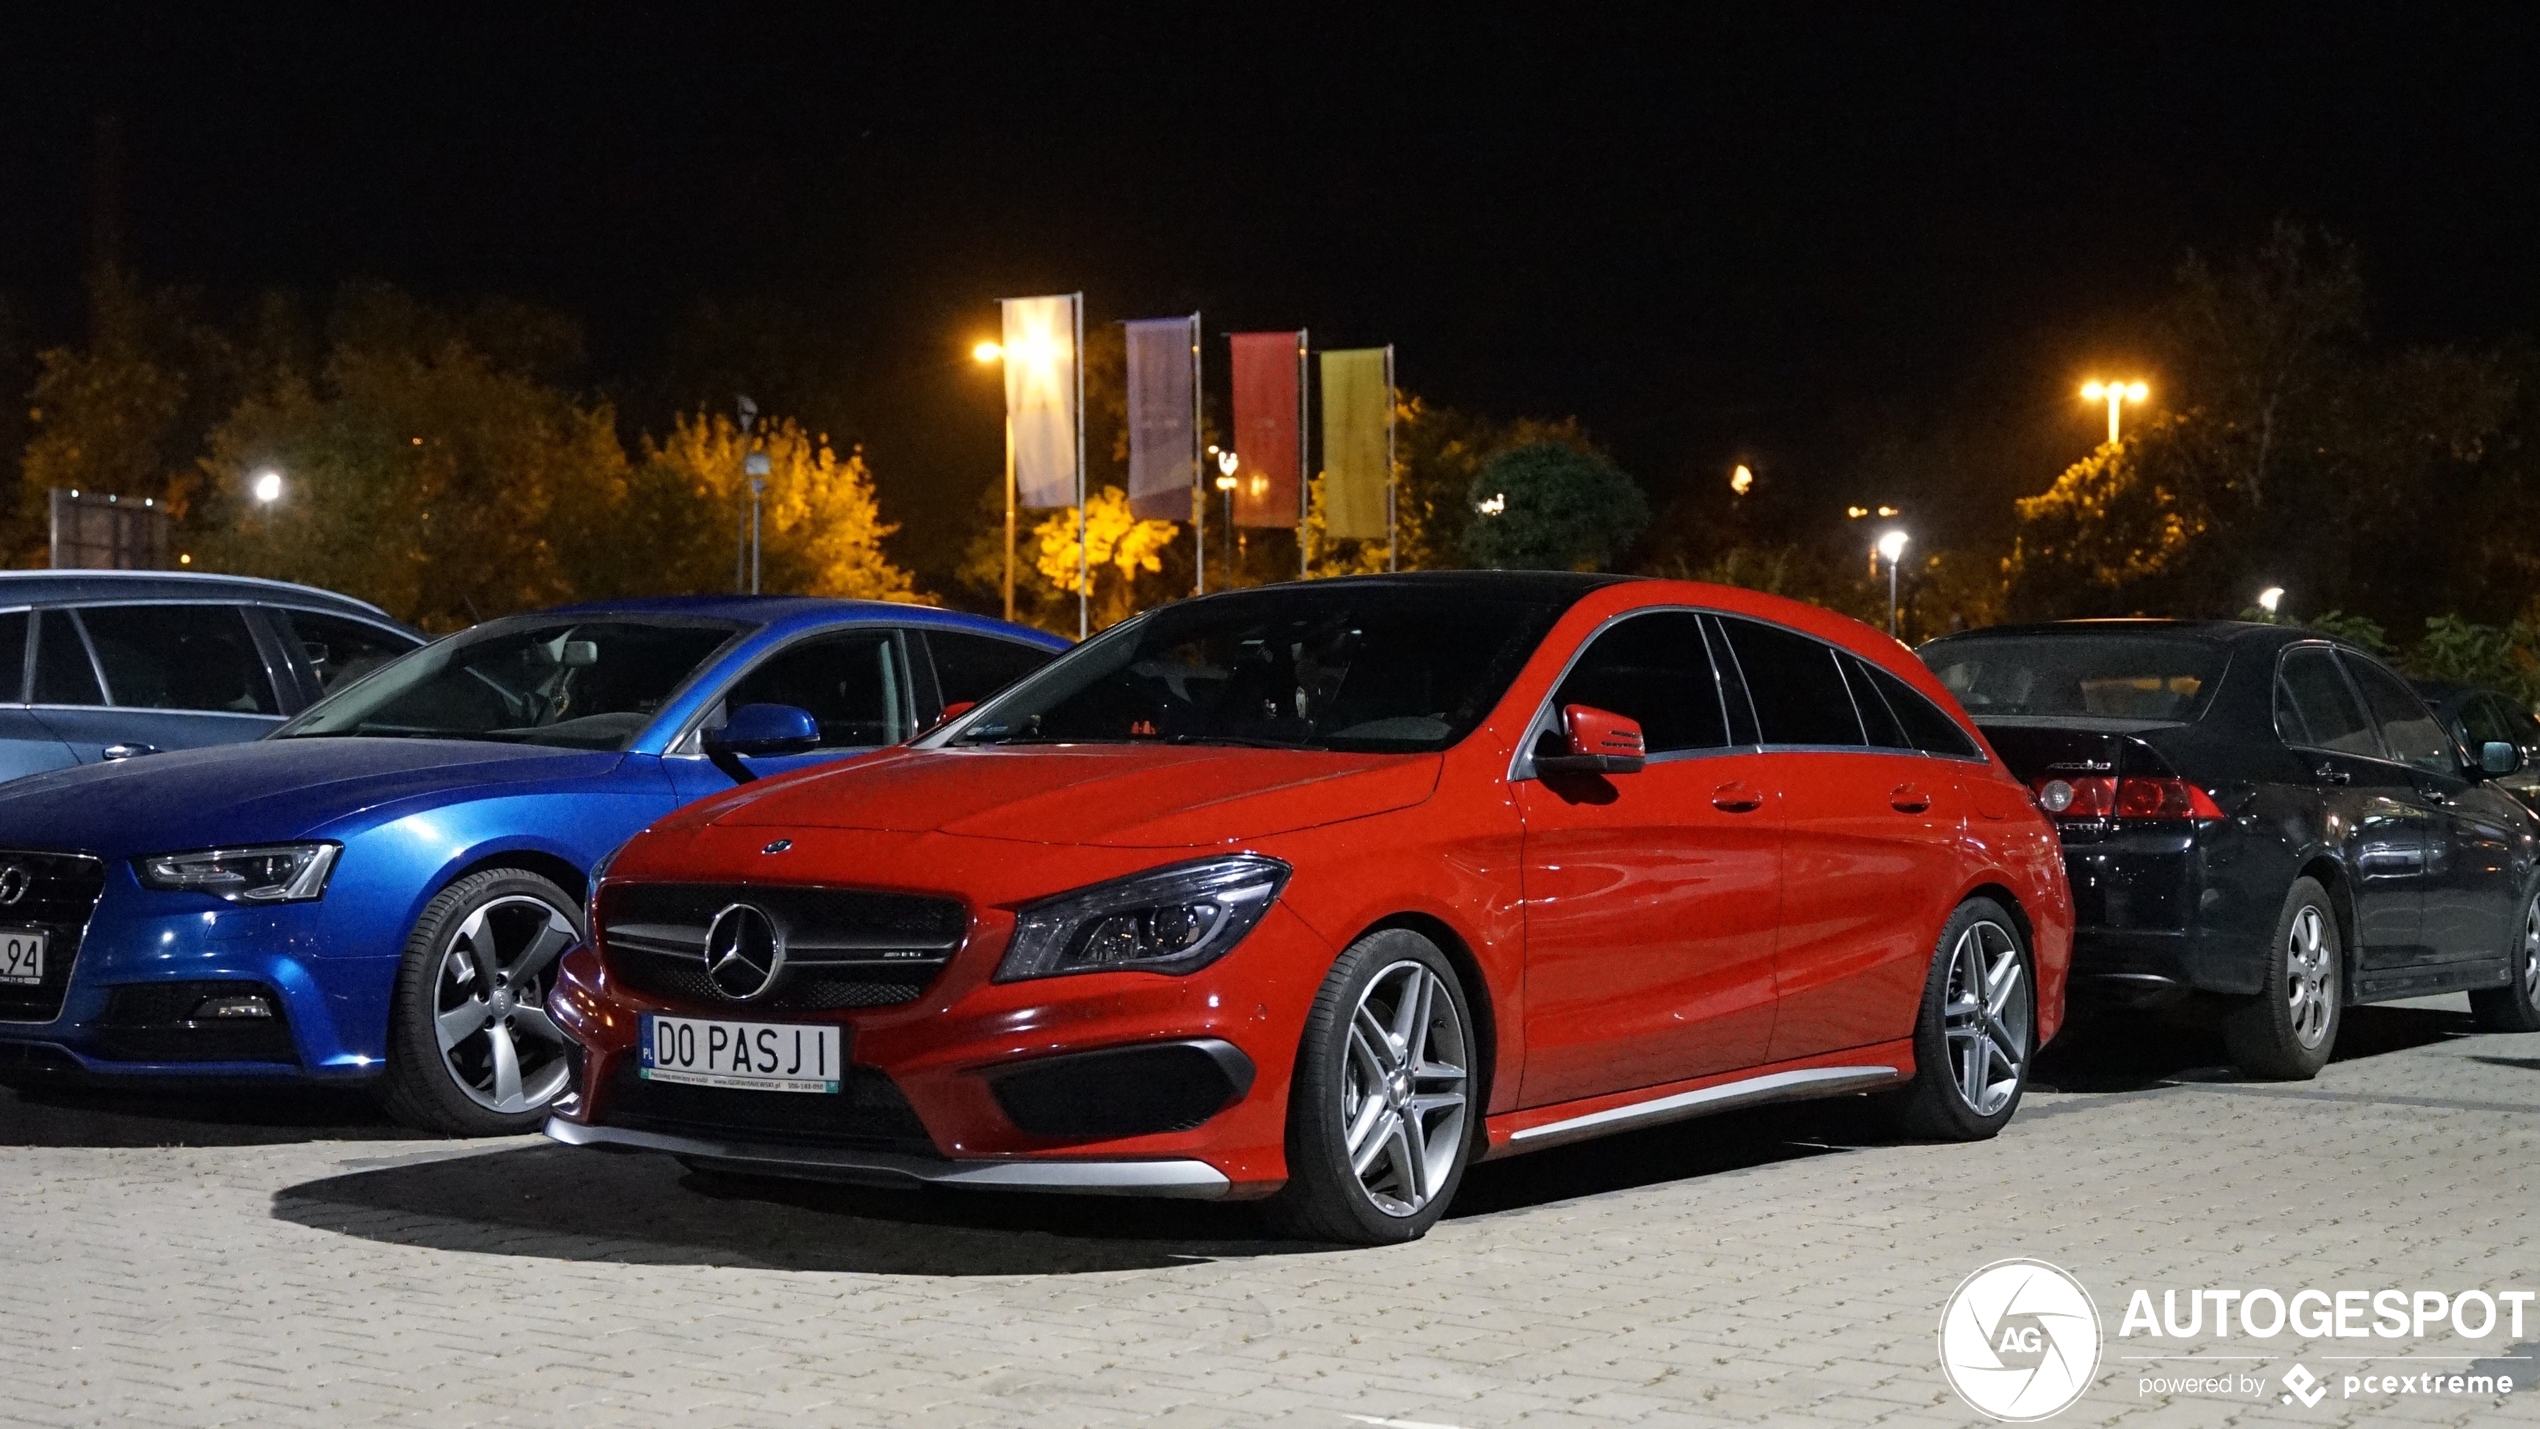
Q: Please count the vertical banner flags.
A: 4